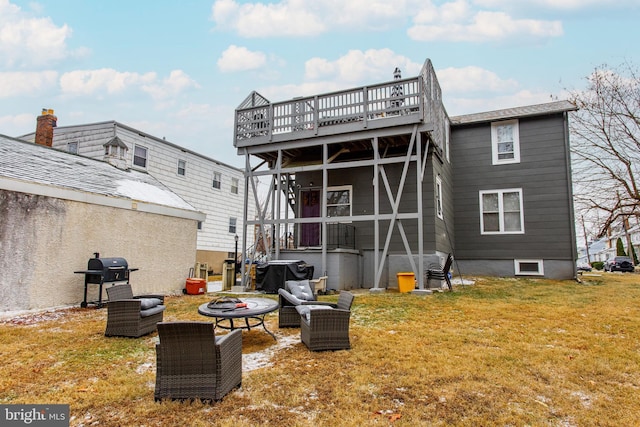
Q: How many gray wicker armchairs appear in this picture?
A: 4